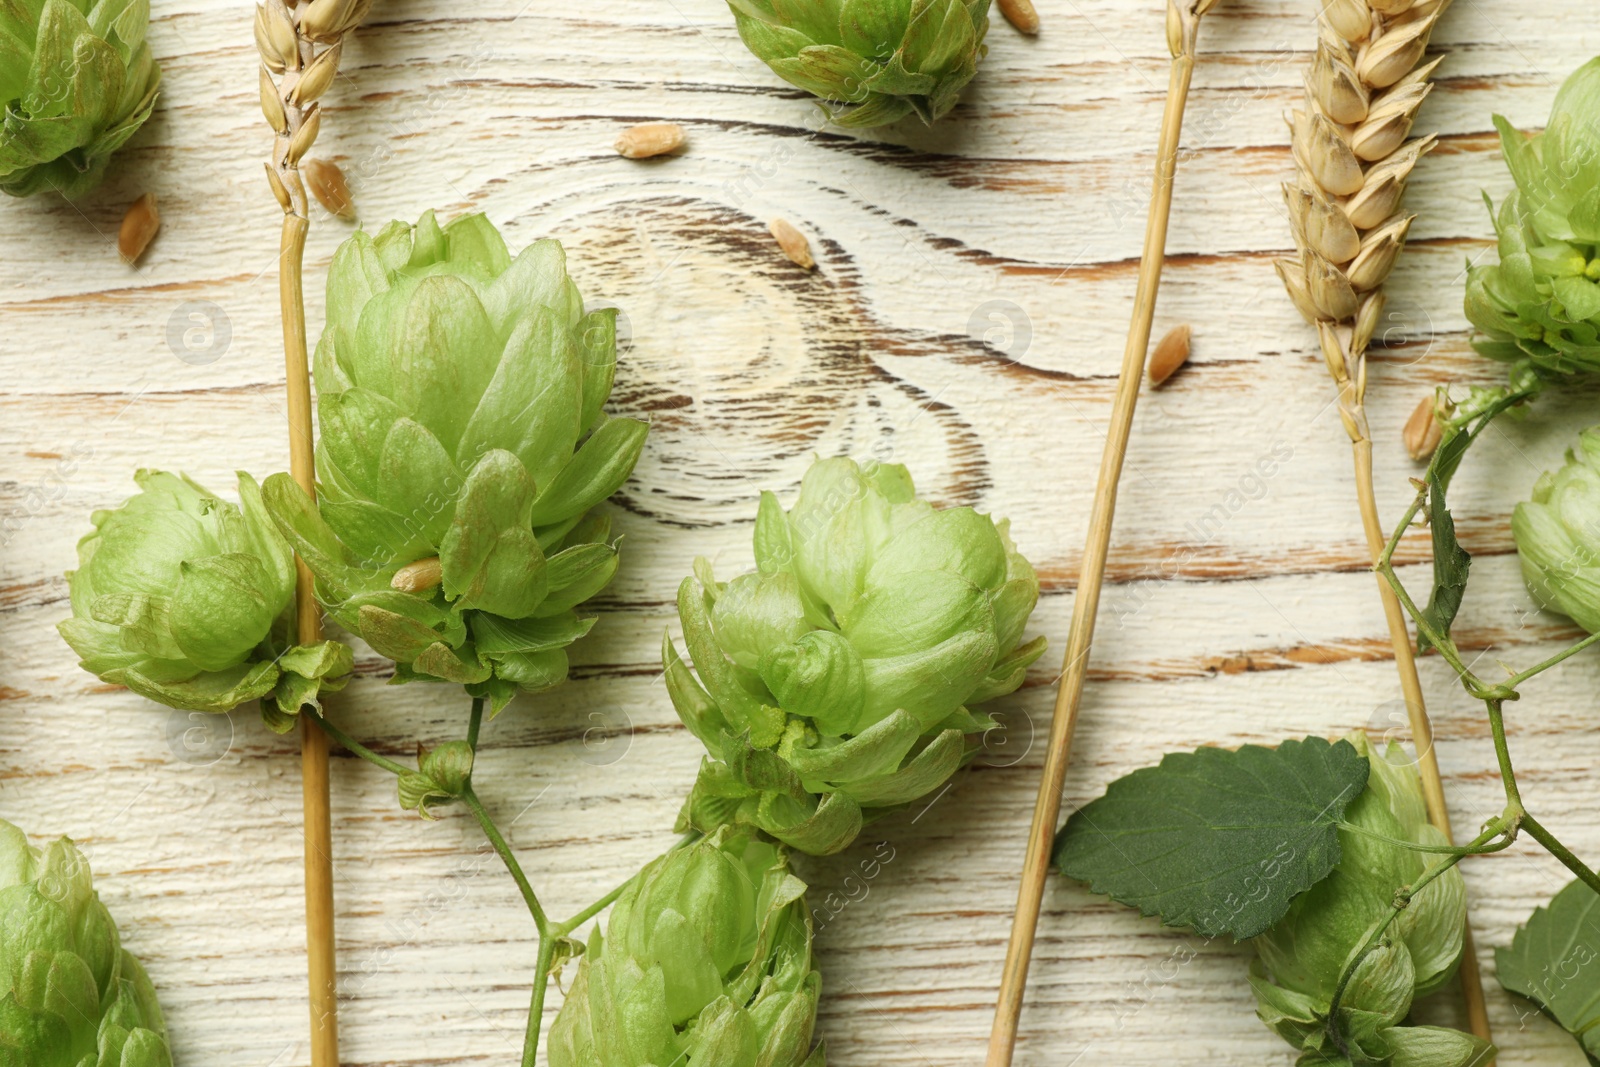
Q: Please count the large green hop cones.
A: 10